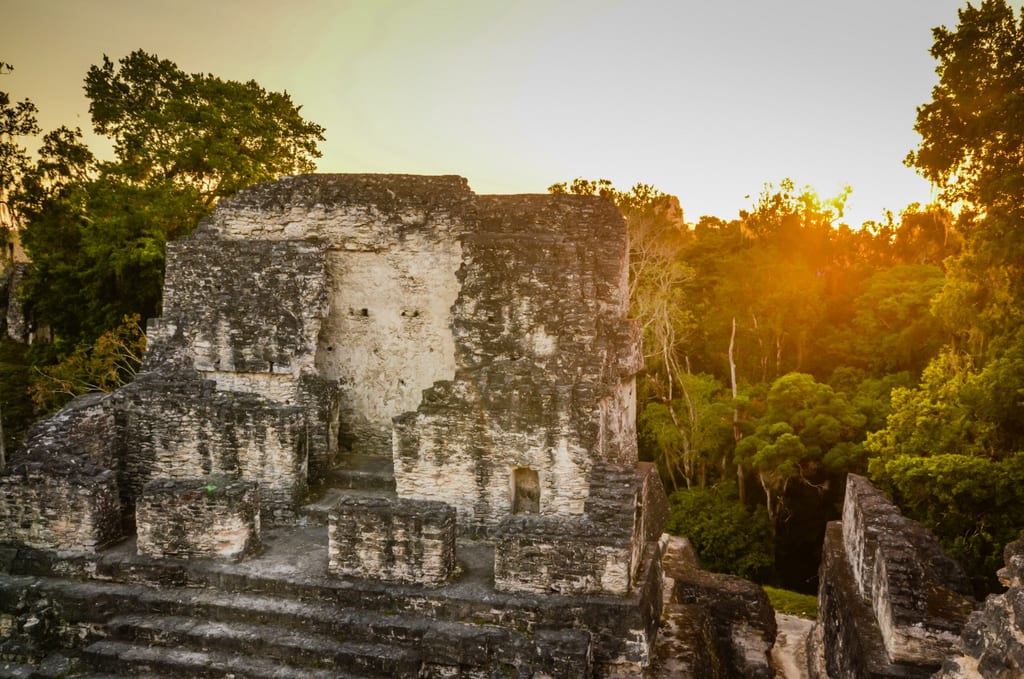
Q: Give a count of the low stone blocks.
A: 4